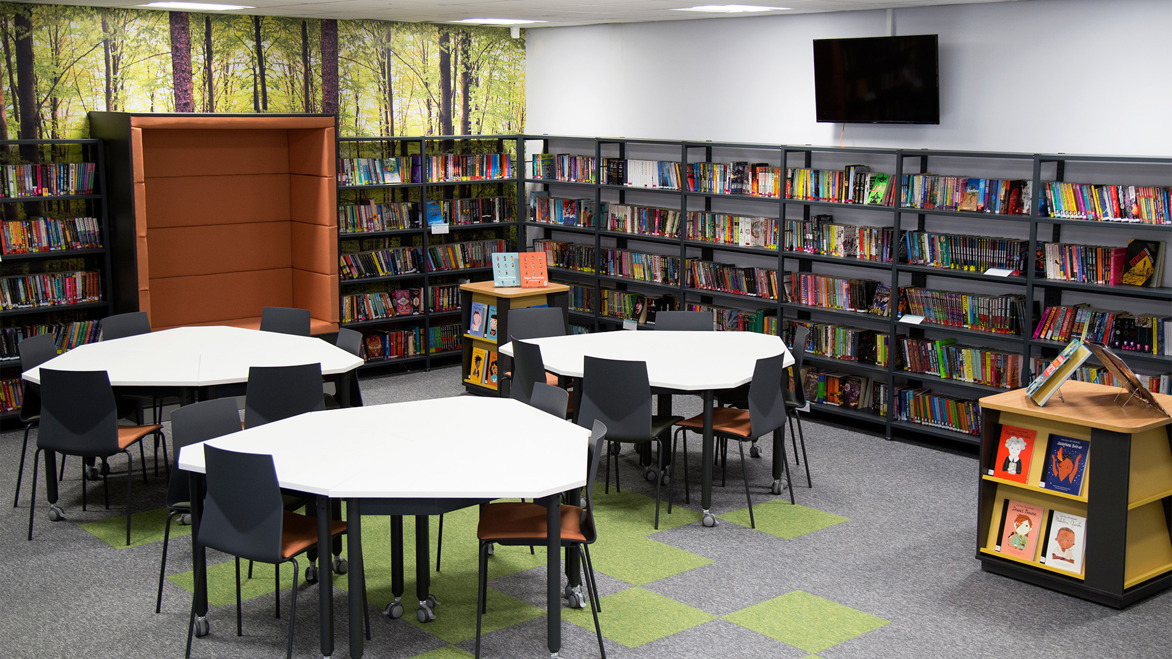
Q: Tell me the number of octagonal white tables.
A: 3